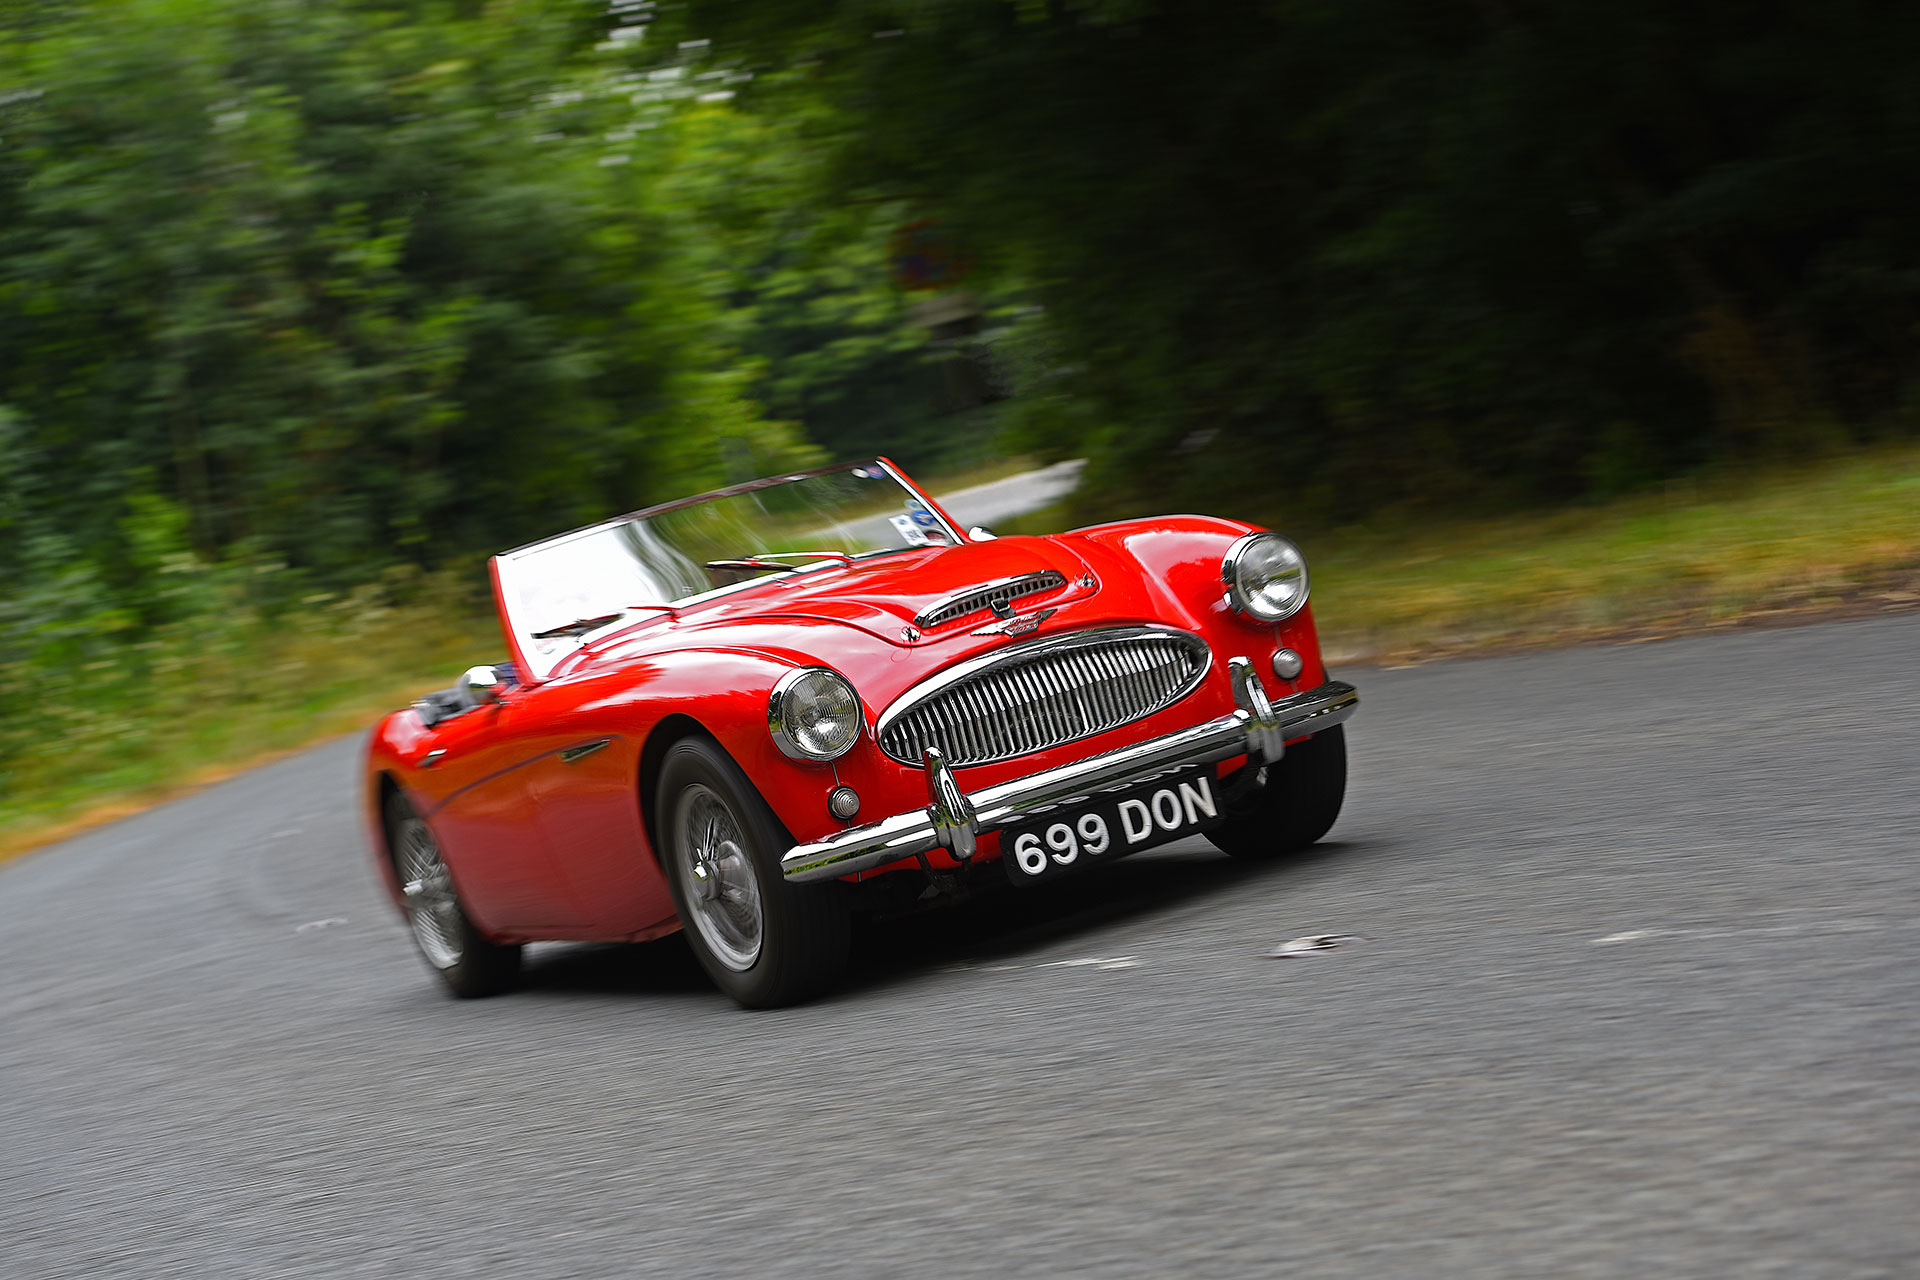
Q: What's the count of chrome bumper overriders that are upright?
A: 2